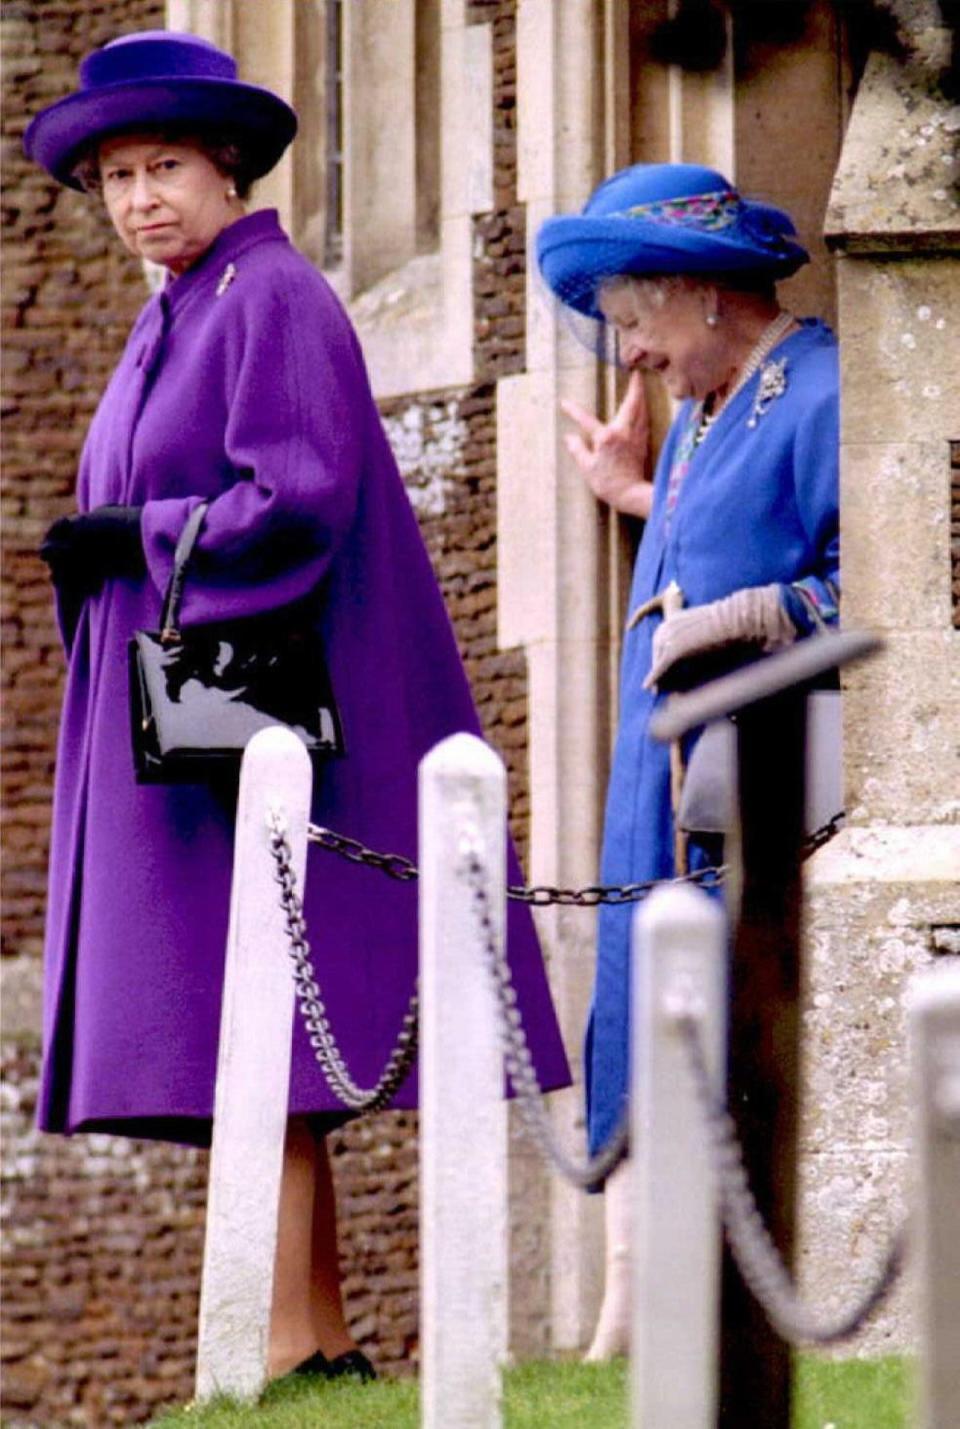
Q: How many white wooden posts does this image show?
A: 4